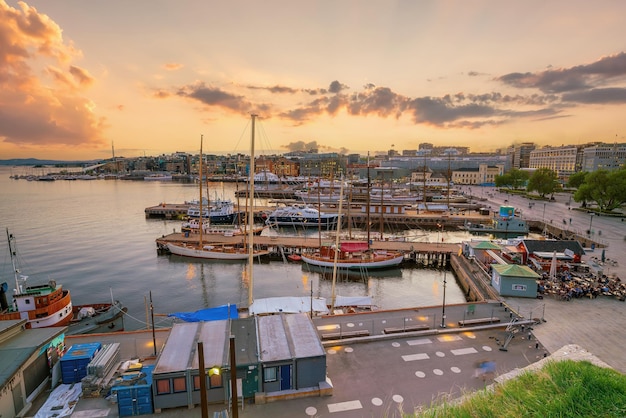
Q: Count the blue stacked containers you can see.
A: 2